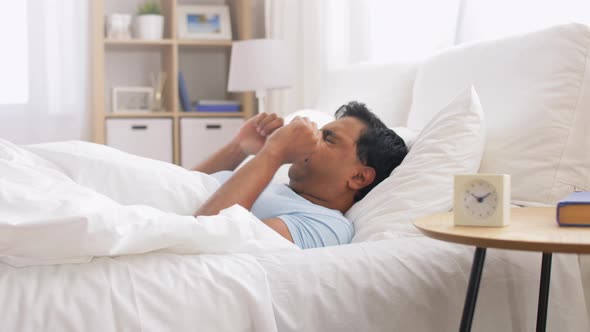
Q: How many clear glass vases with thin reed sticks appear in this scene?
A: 1